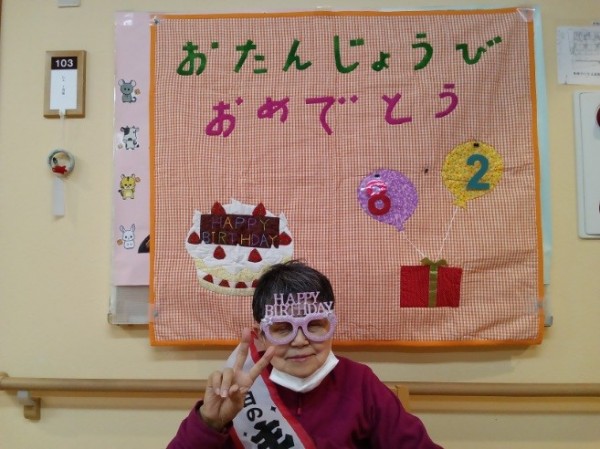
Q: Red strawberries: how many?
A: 10